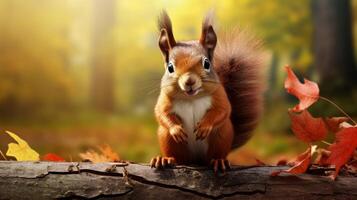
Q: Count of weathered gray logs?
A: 1